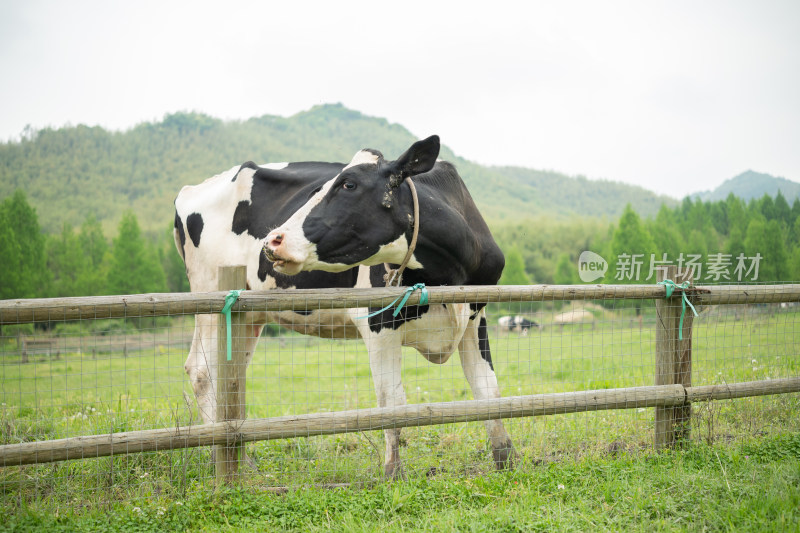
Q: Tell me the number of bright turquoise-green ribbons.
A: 3